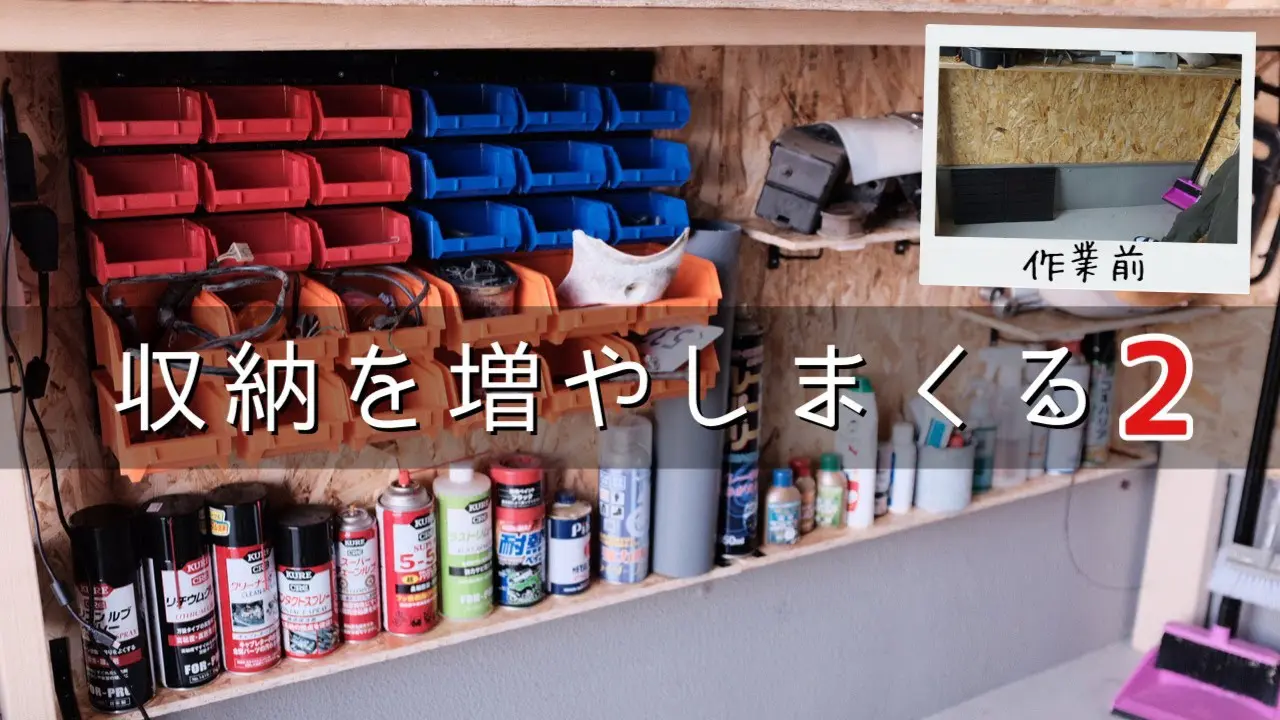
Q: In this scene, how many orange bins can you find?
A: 12